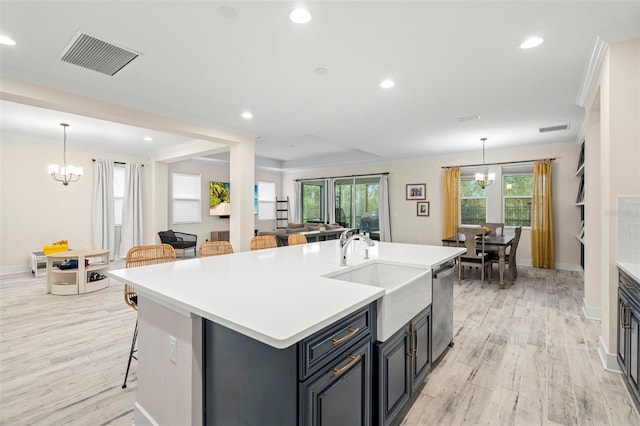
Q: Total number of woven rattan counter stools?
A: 4